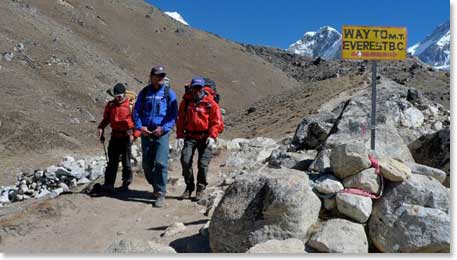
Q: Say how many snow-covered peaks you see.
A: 3